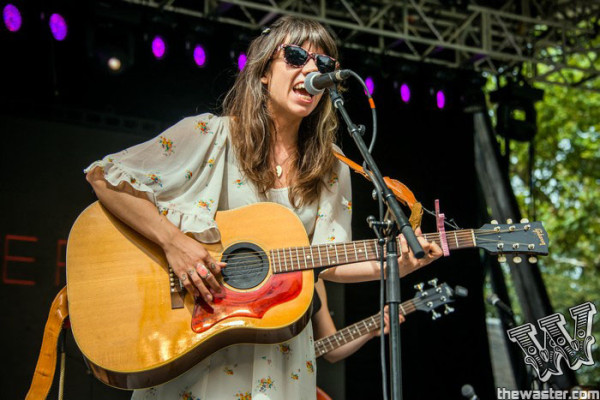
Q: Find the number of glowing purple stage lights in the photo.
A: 8